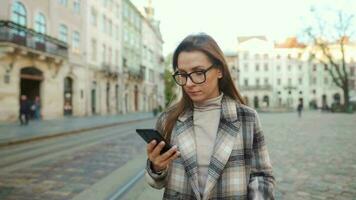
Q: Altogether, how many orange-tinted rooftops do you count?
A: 2